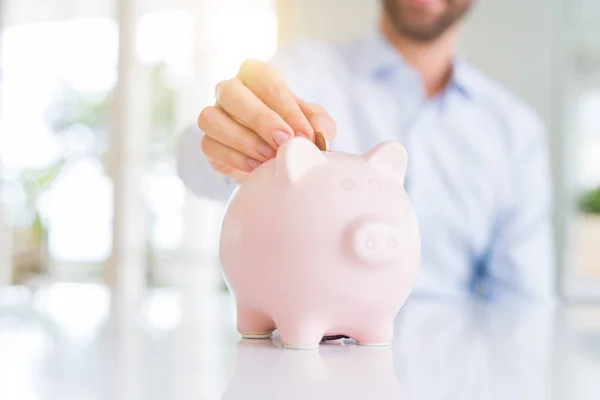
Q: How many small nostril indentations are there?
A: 2